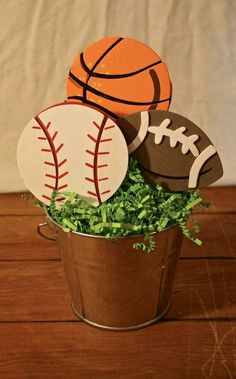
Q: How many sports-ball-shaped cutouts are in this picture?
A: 3